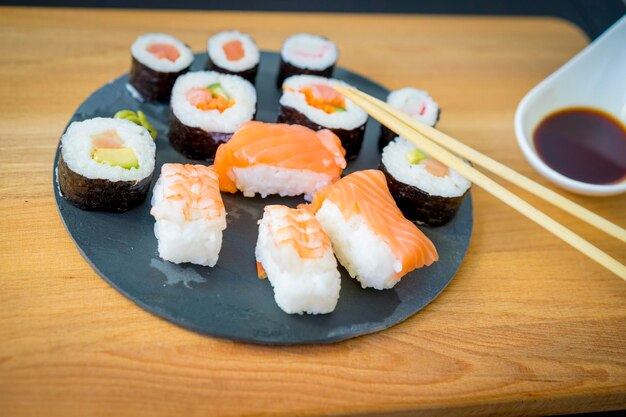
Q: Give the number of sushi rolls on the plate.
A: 8